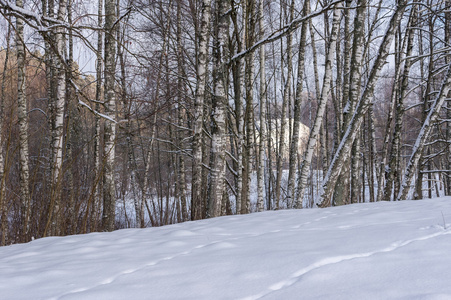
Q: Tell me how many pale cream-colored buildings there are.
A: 1